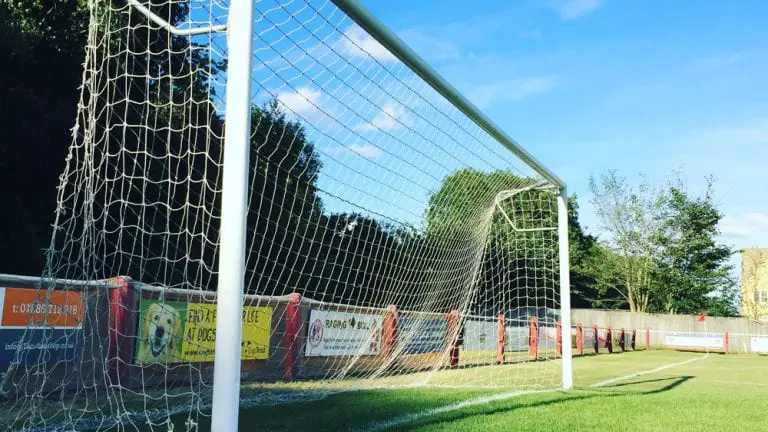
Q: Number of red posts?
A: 14